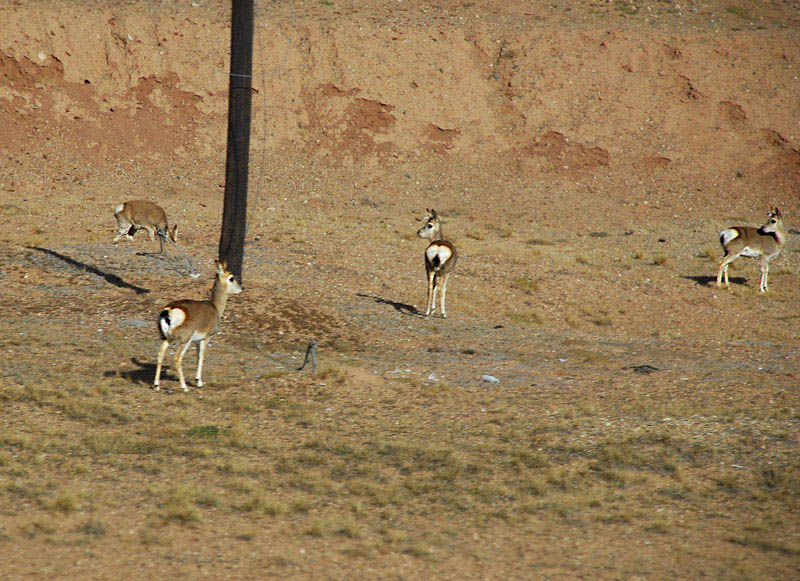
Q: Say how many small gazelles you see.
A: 4